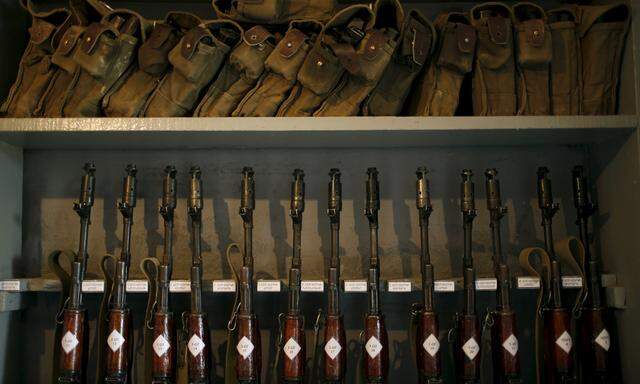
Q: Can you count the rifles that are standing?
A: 13